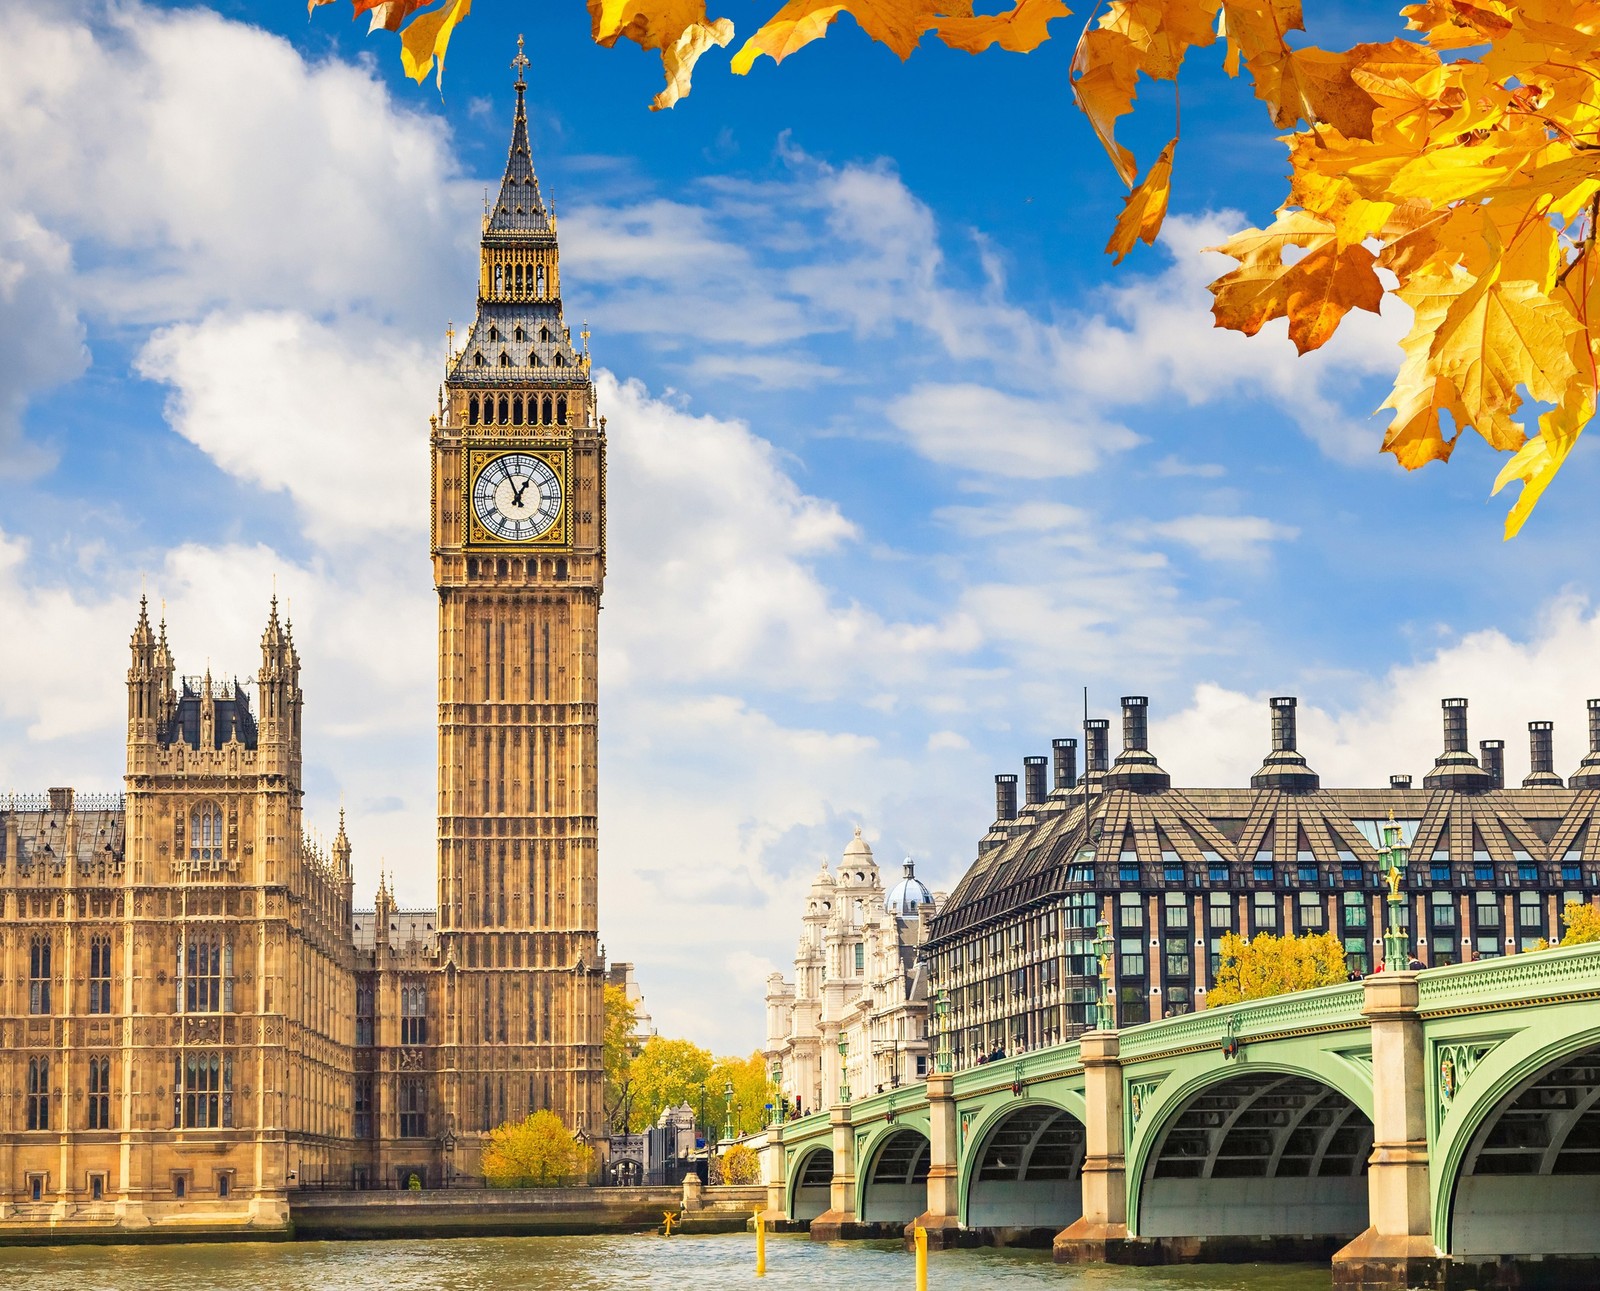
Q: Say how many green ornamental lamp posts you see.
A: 6